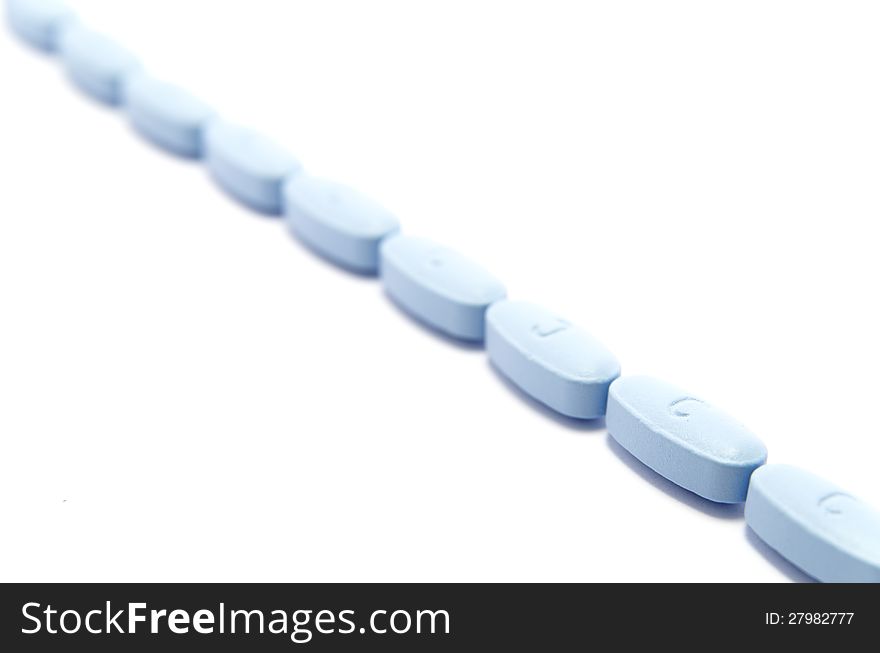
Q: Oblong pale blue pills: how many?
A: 9